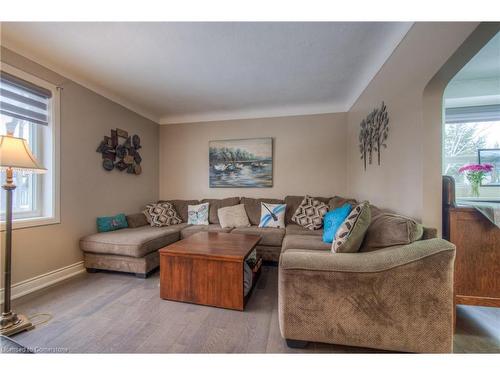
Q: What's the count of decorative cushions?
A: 8